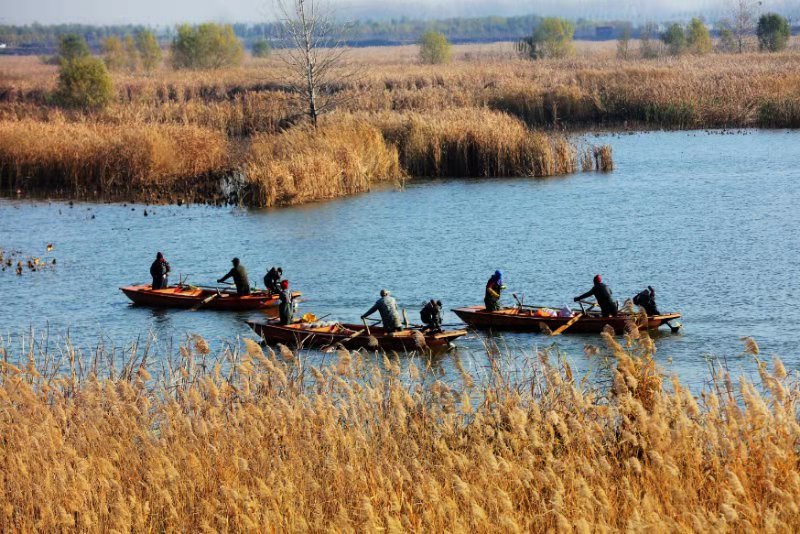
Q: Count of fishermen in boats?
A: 6